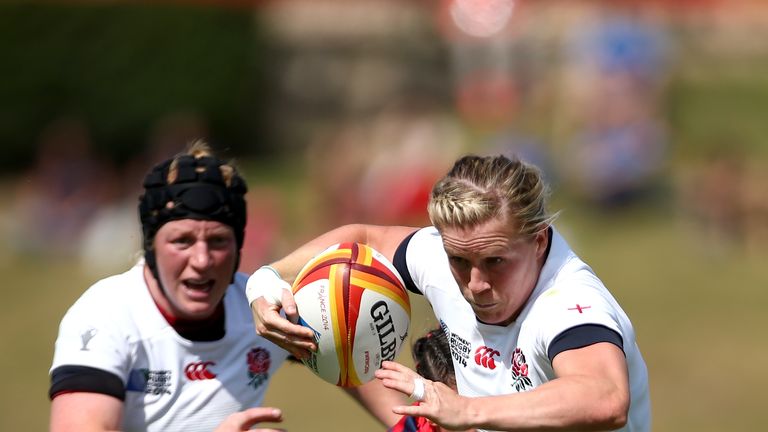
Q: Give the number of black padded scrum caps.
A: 1